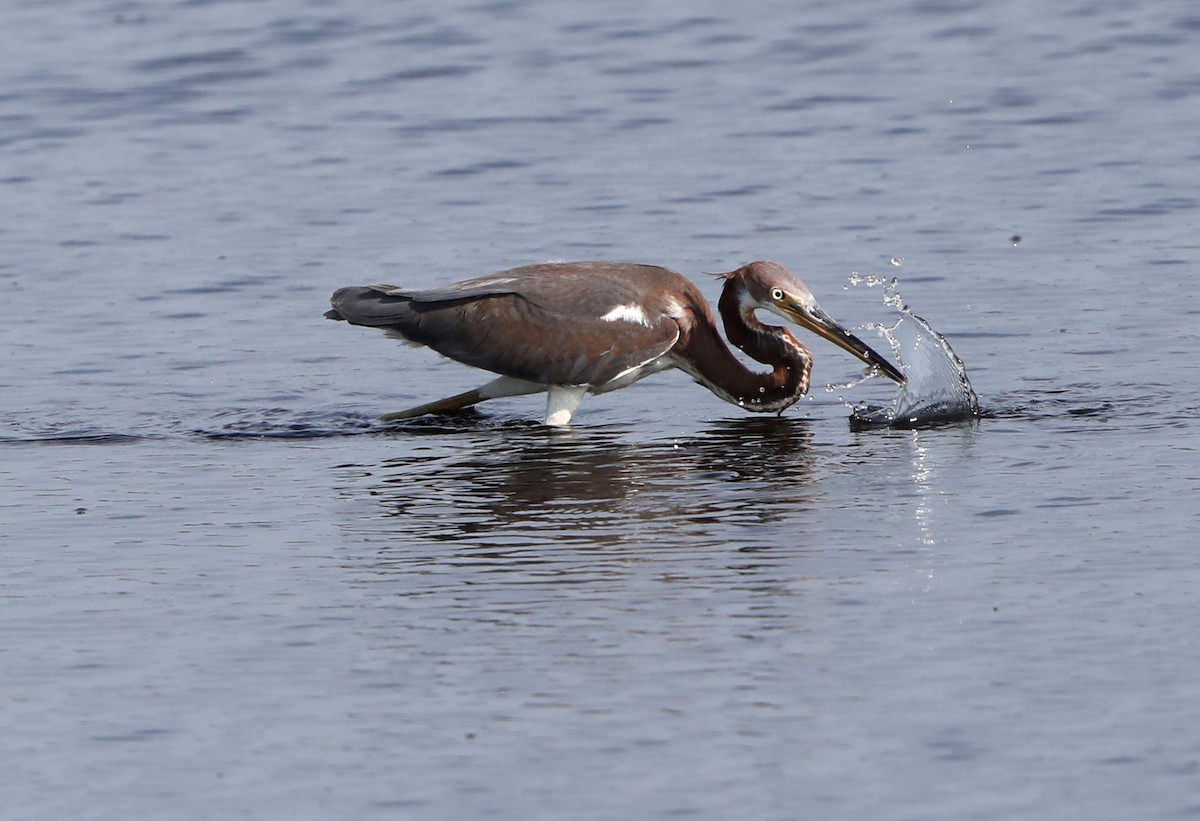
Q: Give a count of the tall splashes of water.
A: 1